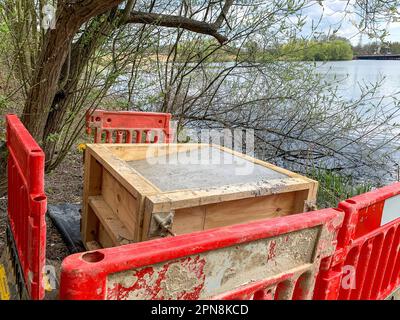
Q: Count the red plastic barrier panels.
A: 4